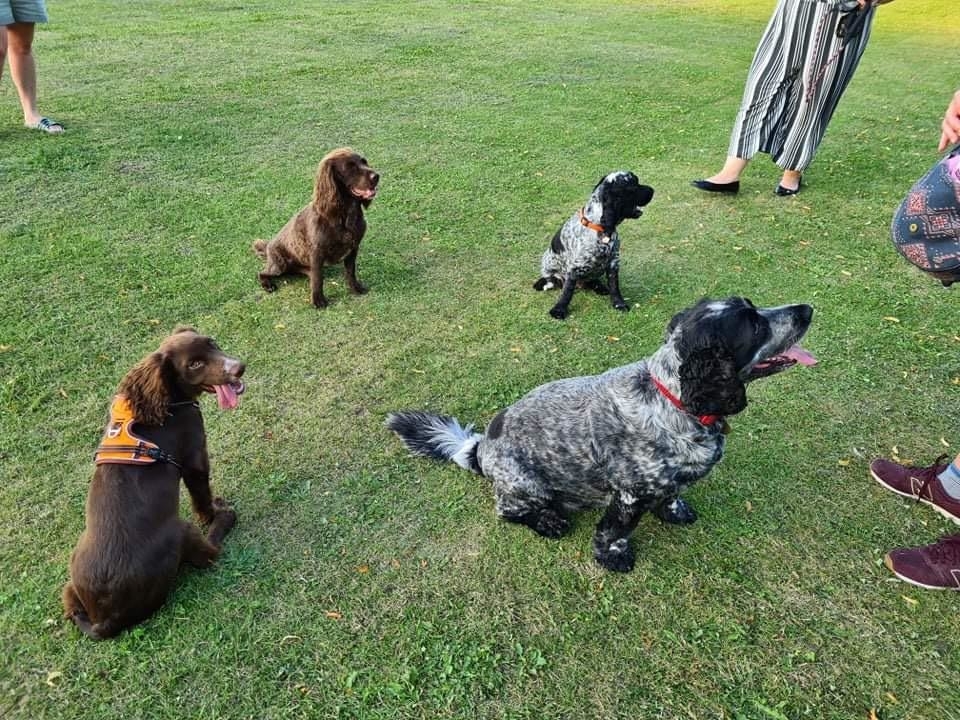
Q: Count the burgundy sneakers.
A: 2